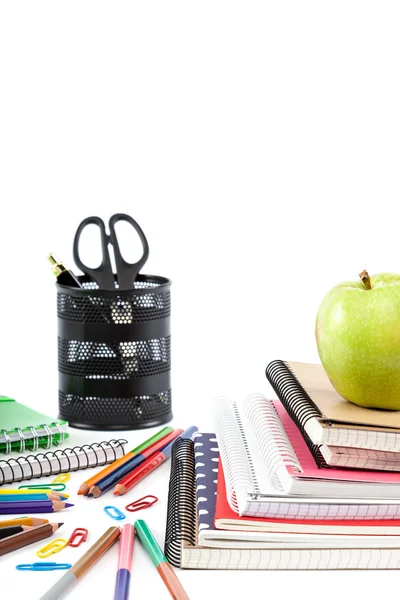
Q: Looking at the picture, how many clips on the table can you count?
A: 7